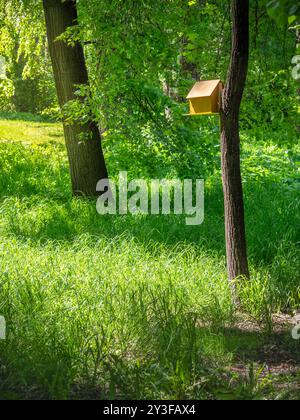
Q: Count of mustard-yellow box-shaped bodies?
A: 1